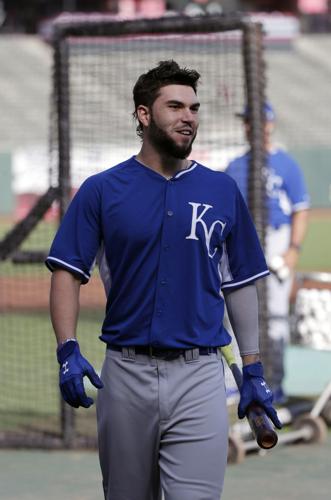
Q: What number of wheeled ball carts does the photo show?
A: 1